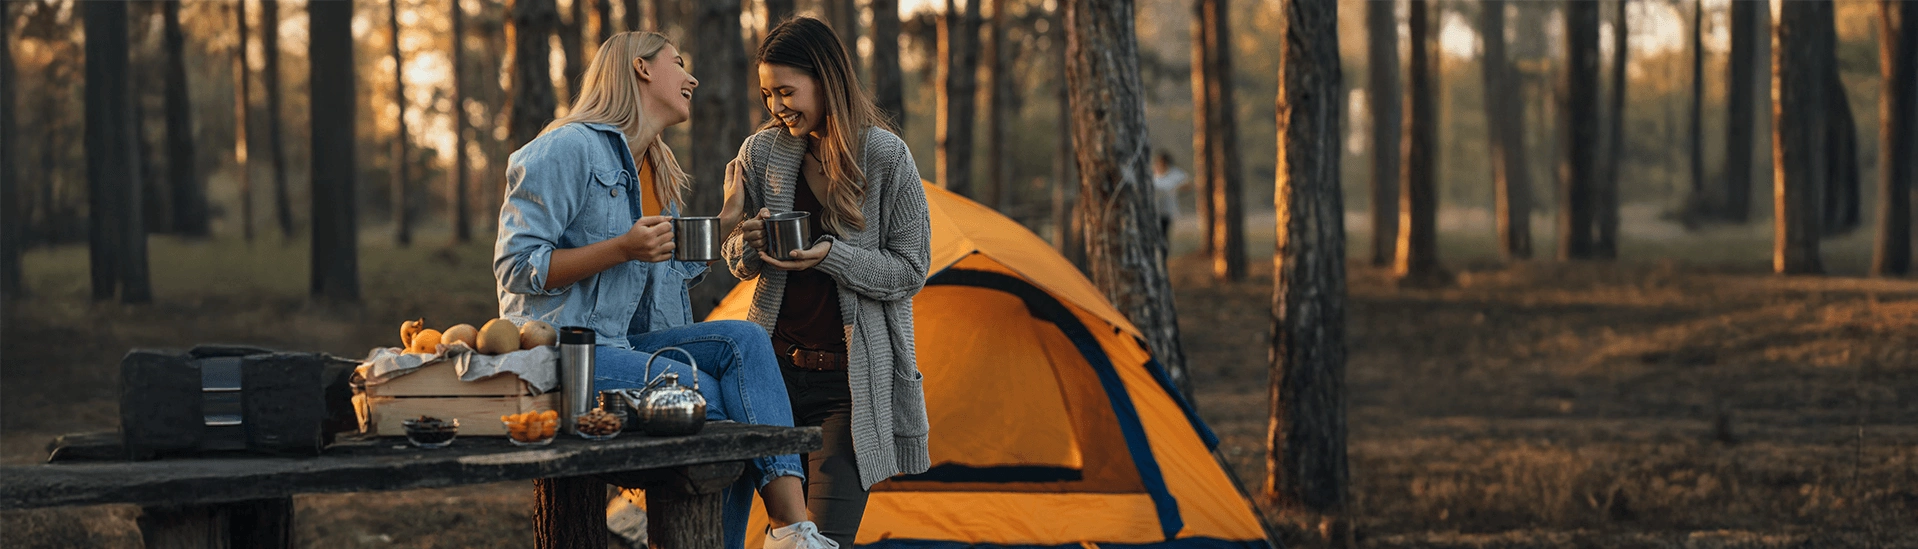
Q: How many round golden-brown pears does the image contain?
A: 3